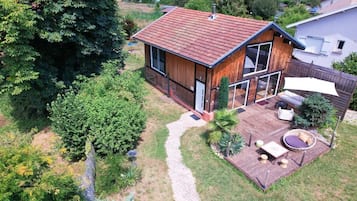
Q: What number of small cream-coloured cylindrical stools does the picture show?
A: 3